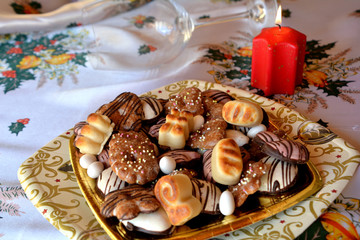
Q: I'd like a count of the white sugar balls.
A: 6